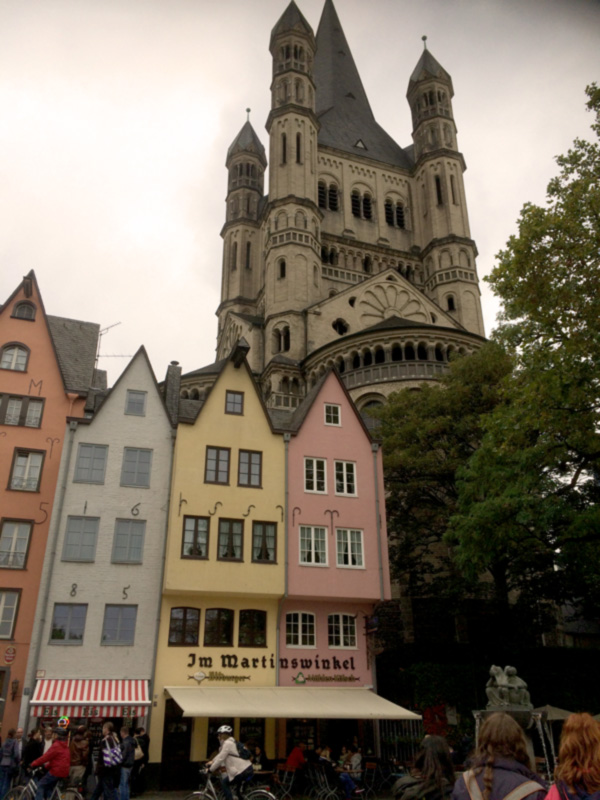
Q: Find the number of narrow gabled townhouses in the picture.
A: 4